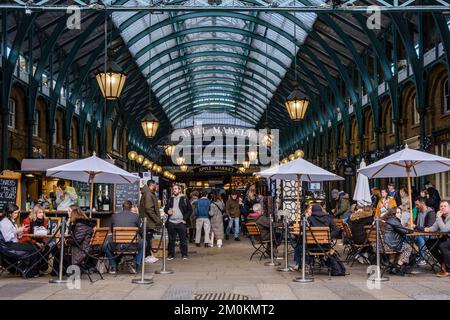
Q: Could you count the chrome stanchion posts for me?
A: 7